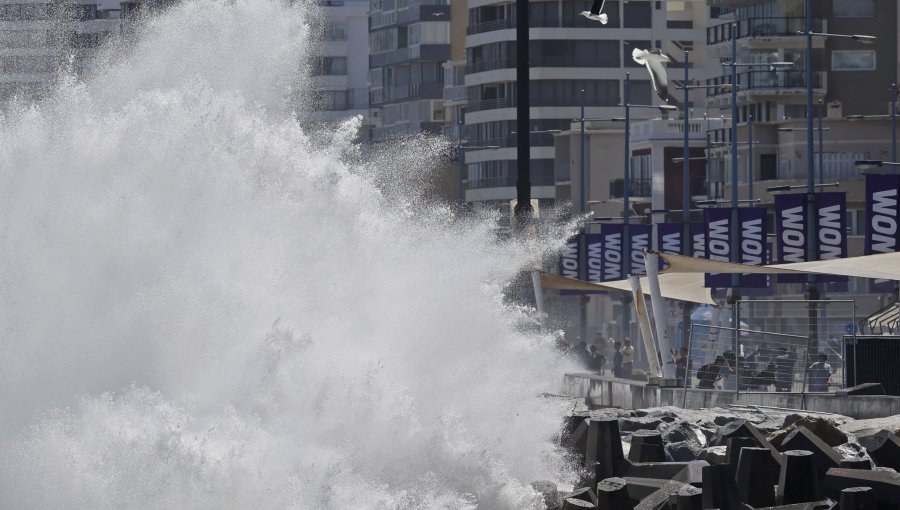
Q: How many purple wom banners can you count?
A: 11